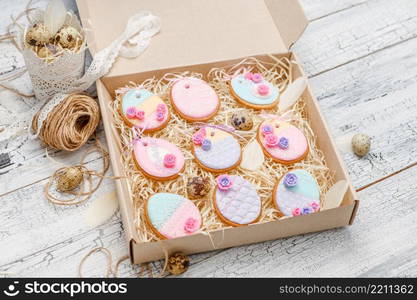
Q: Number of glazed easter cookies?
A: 9